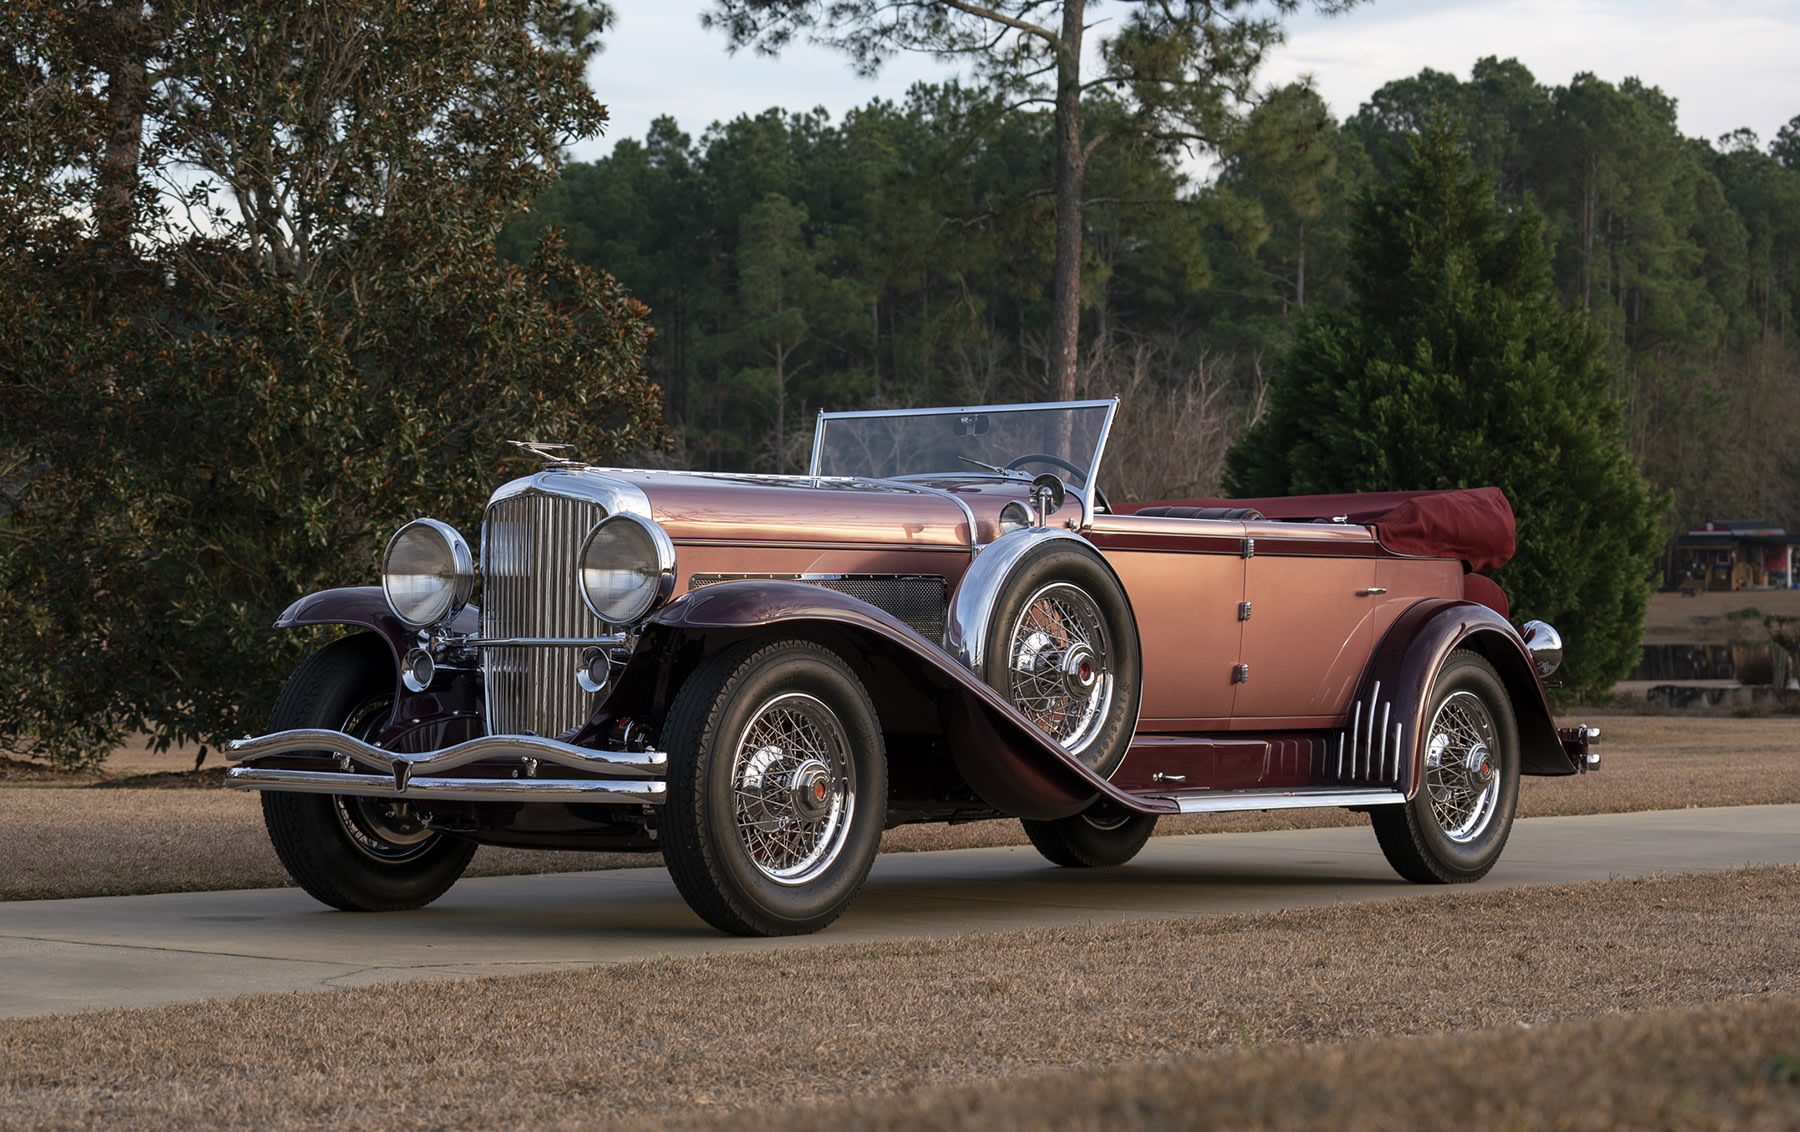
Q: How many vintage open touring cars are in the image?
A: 1